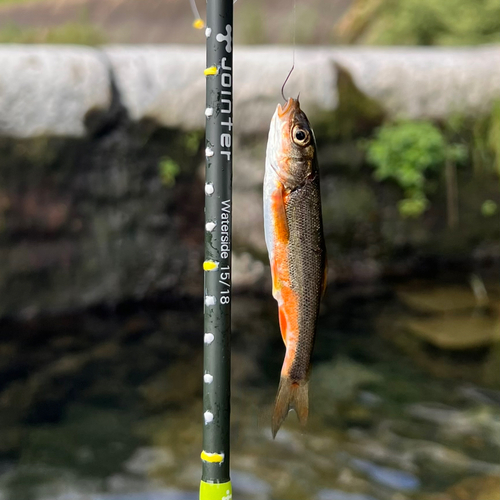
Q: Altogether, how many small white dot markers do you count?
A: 9